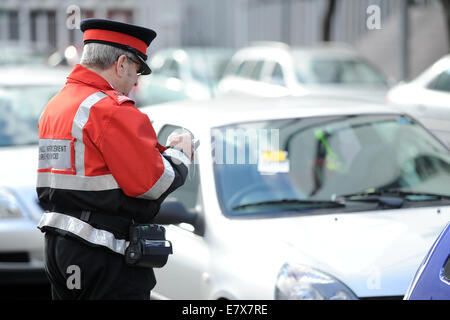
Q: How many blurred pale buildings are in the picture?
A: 1